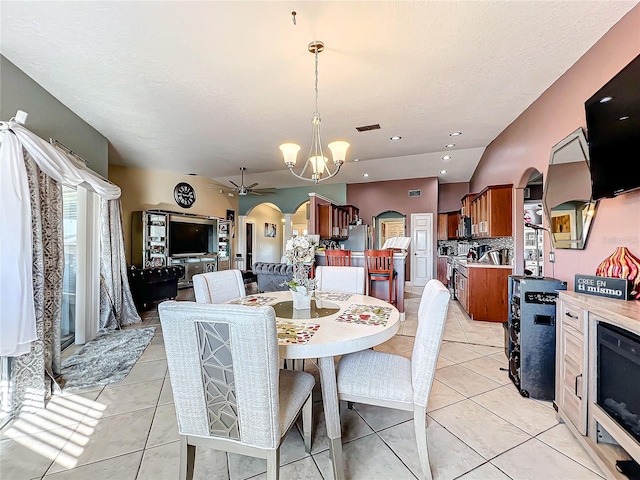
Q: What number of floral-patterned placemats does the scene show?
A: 4